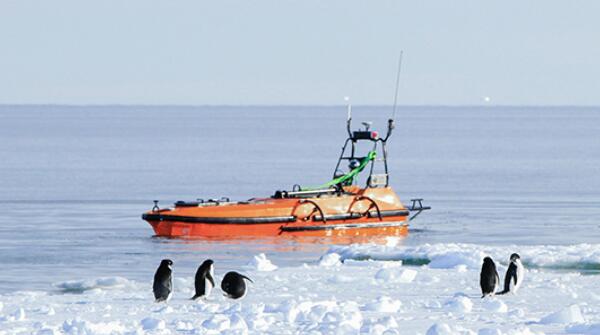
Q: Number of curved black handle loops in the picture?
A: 2